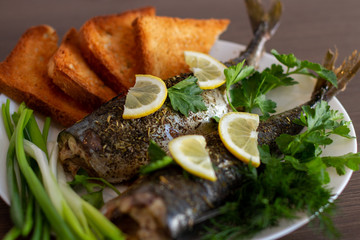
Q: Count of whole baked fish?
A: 2